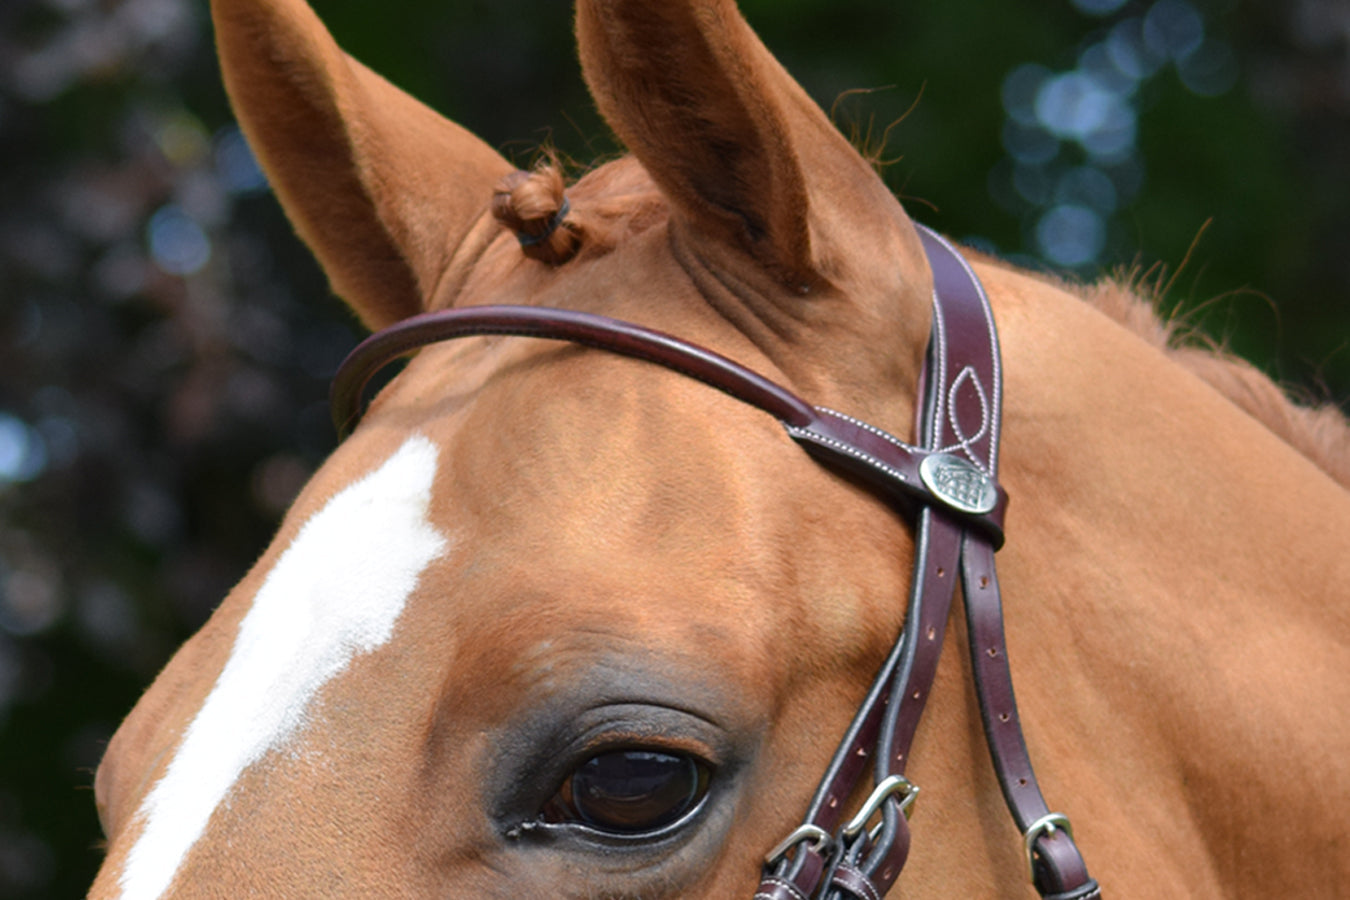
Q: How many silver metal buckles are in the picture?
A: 3